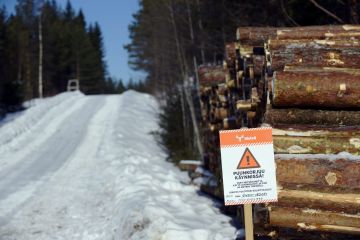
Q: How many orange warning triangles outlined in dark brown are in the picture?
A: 1